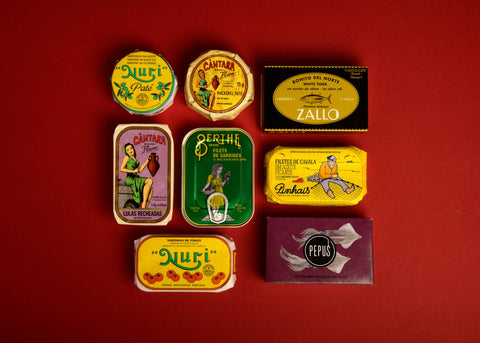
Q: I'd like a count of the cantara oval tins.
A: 1